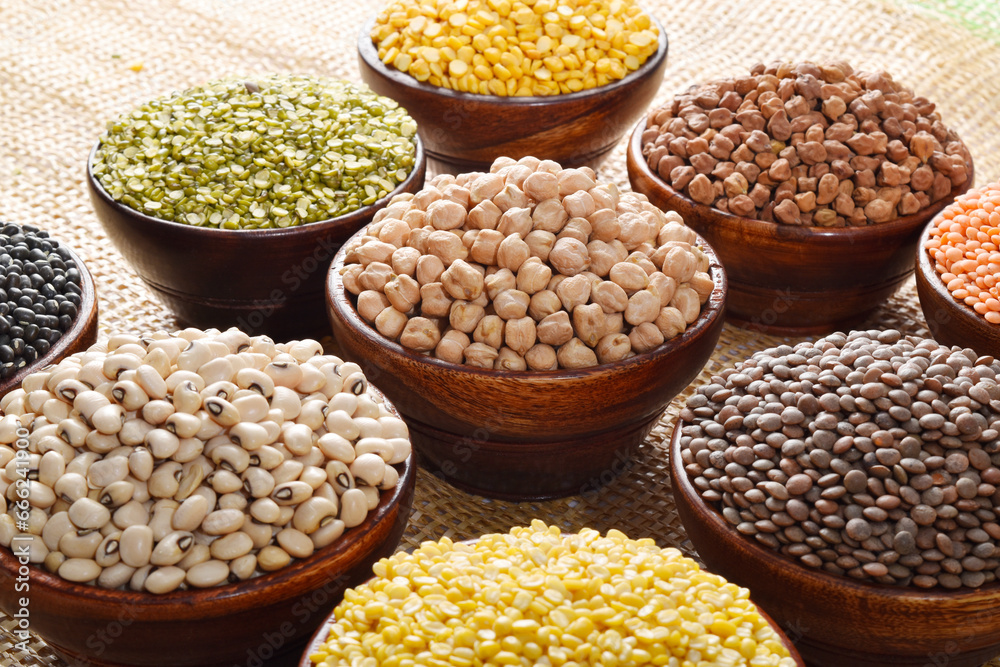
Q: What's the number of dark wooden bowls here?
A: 9